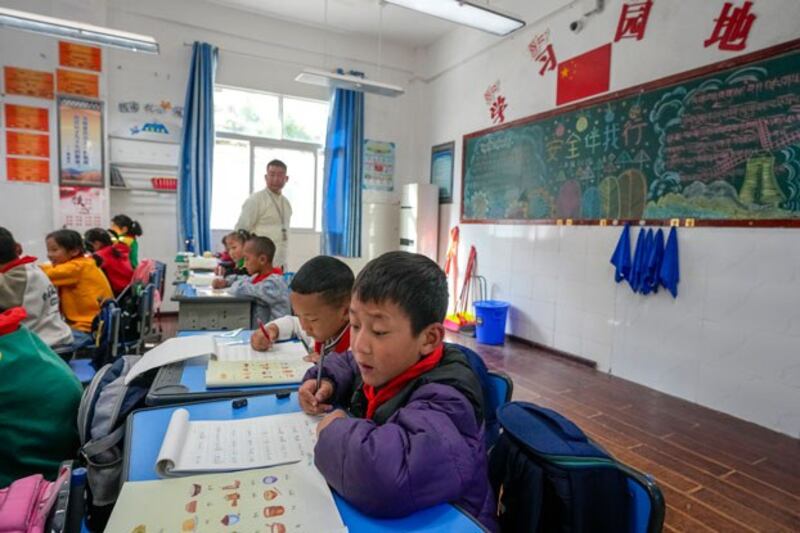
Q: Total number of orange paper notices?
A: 6